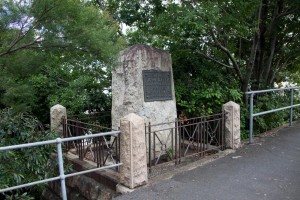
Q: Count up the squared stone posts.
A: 3